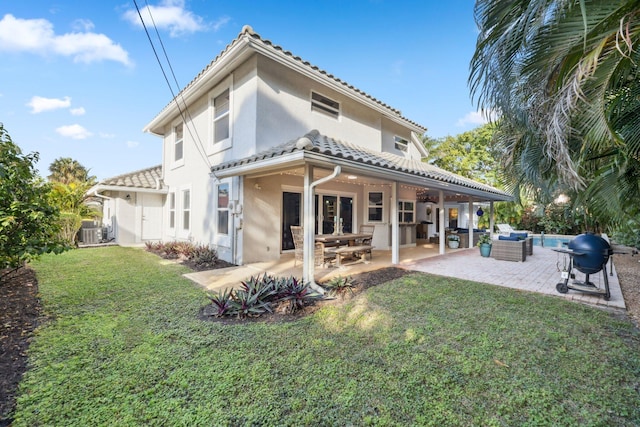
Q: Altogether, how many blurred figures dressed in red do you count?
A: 0